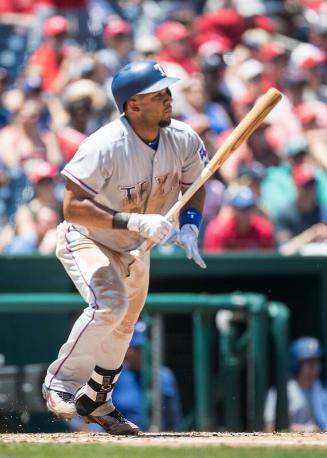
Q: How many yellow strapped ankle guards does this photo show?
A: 0